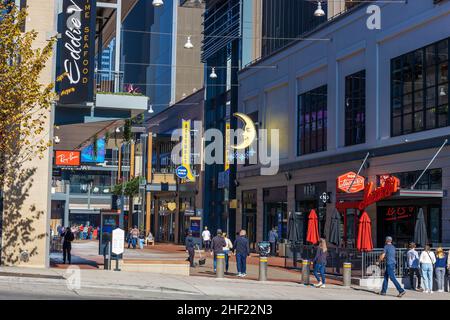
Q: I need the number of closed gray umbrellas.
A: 3